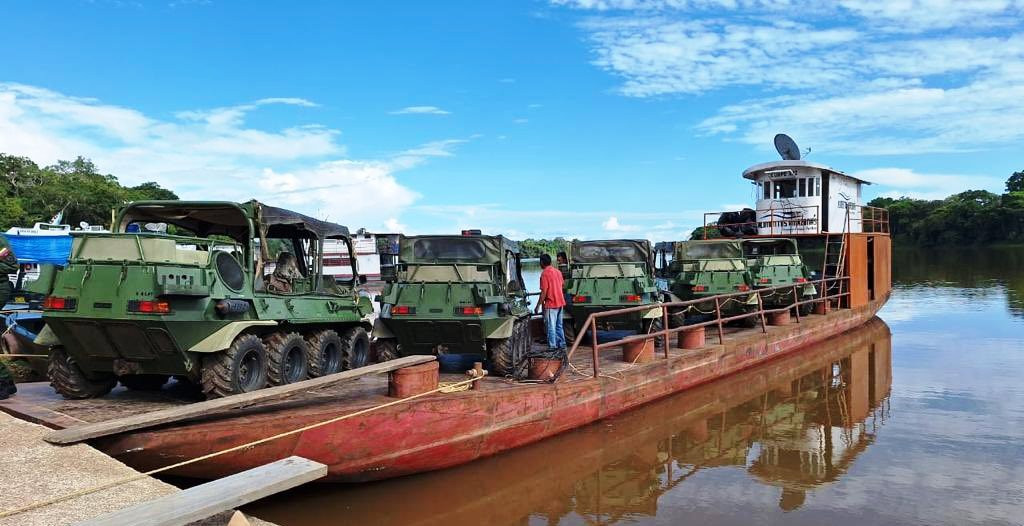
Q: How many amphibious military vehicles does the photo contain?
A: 5